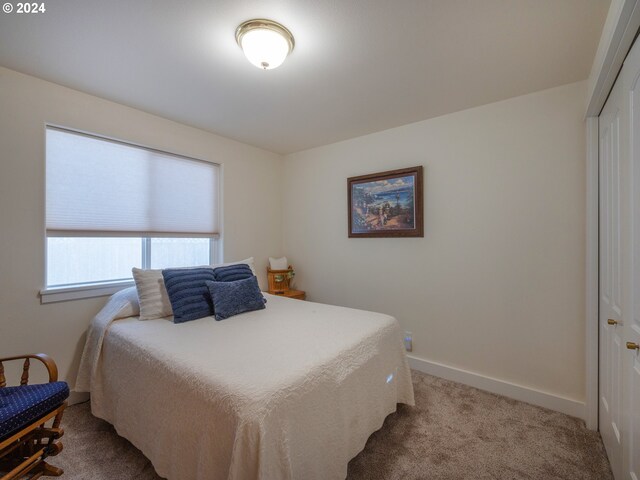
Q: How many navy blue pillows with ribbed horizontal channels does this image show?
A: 2